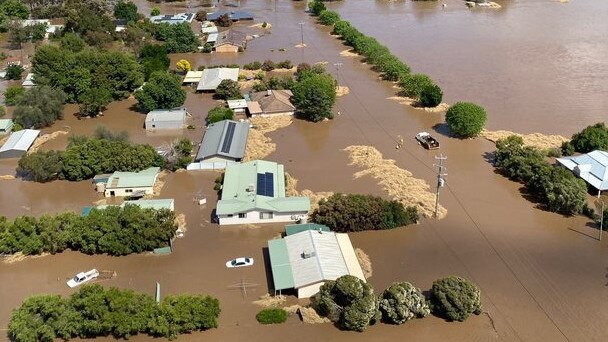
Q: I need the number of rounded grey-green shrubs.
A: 3